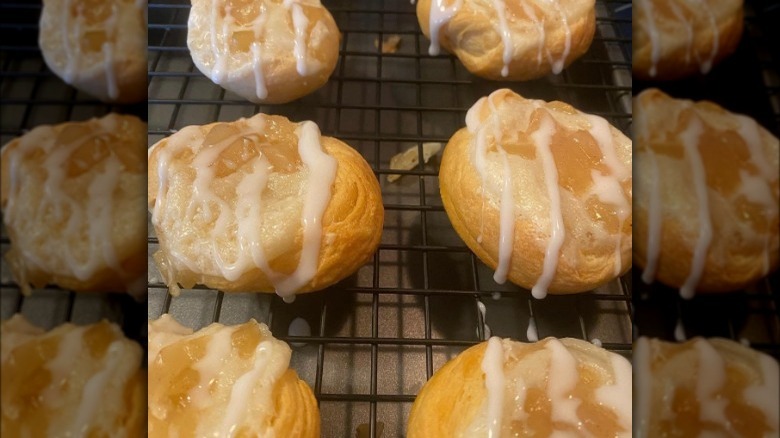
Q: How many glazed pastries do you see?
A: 6